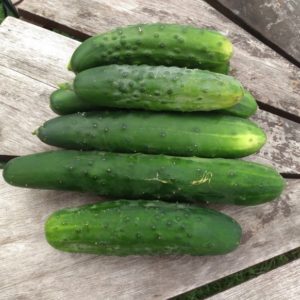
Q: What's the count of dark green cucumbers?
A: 6